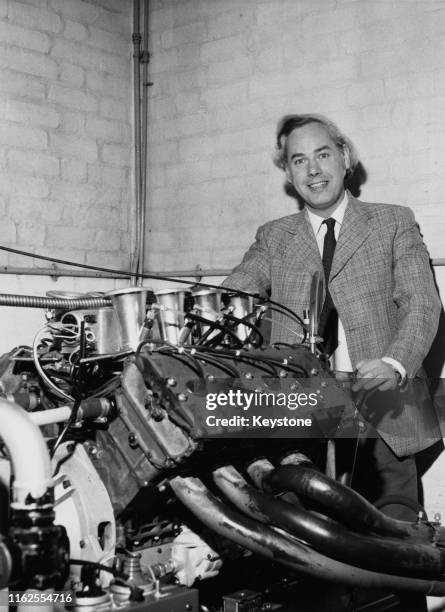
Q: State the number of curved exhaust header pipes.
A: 4